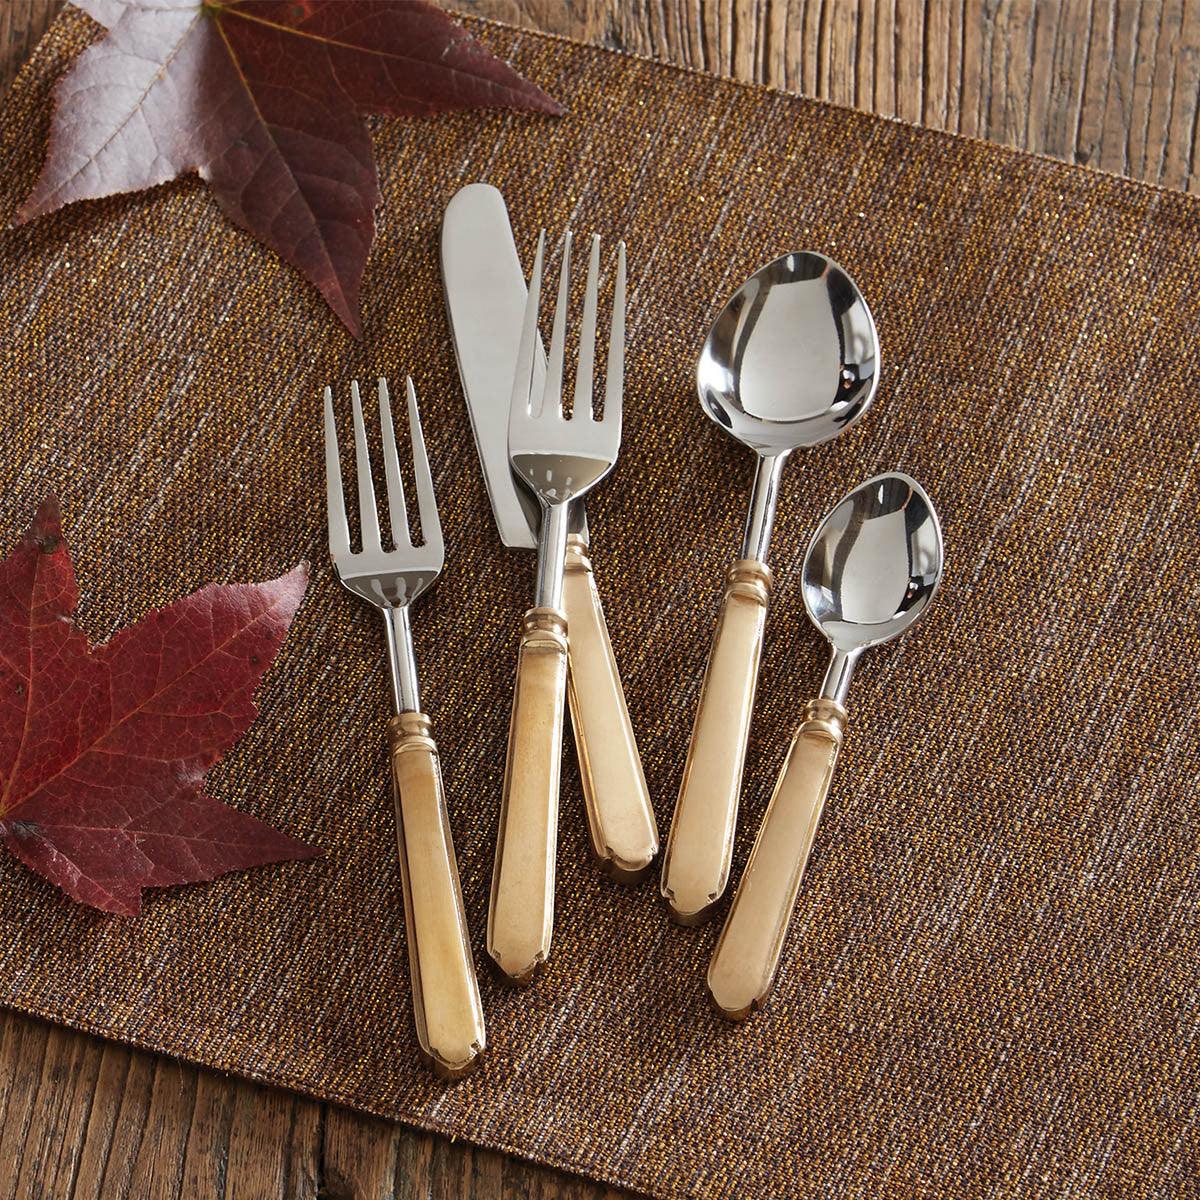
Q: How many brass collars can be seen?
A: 5